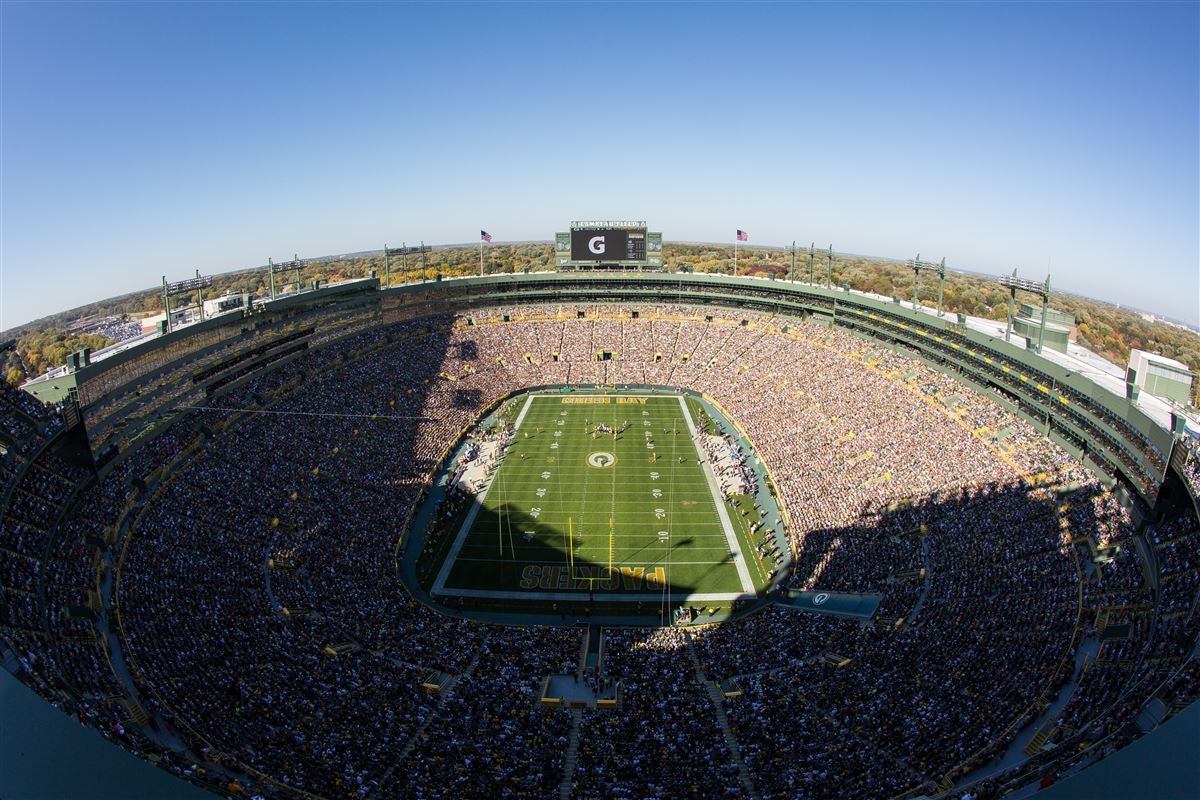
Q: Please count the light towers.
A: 6